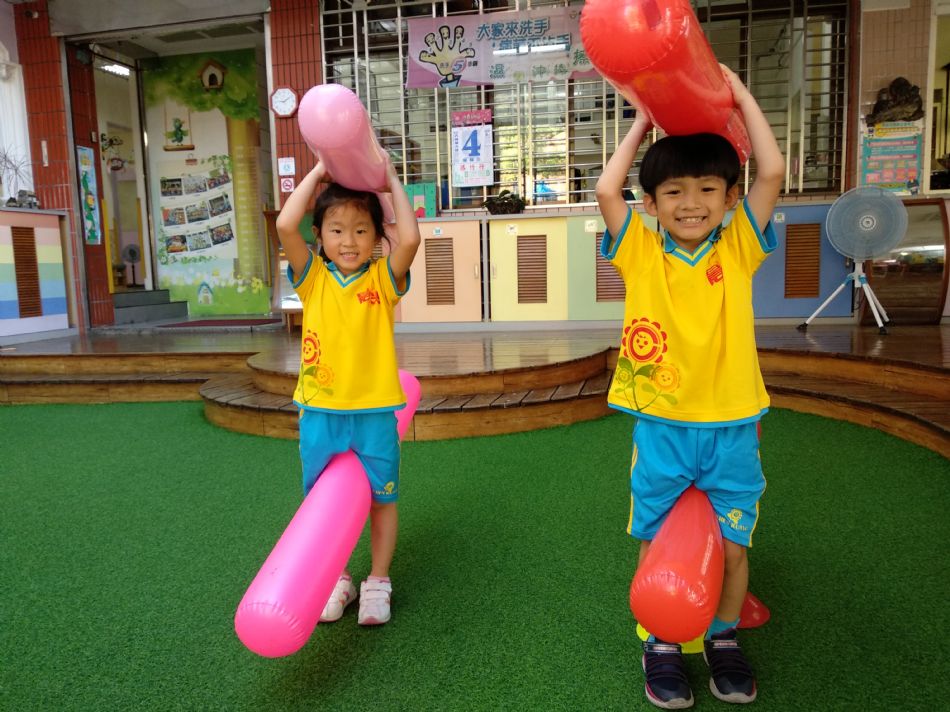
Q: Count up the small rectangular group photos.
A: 9